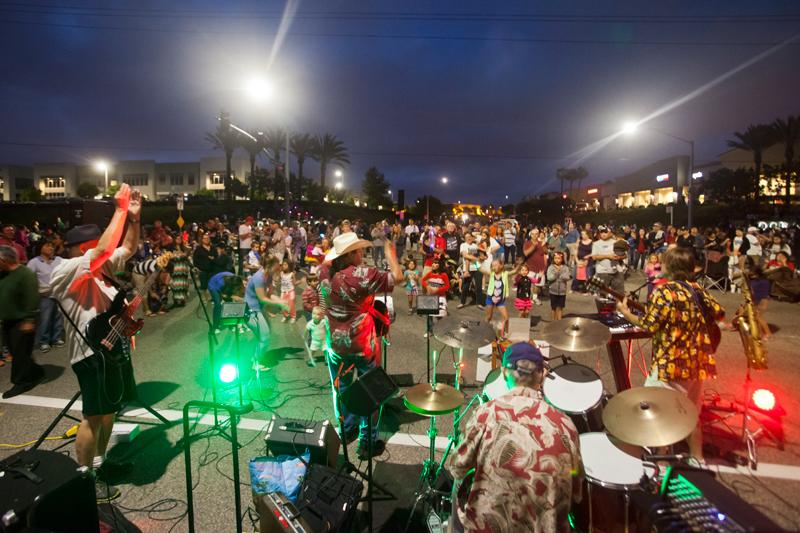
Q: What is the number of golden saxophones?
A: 1